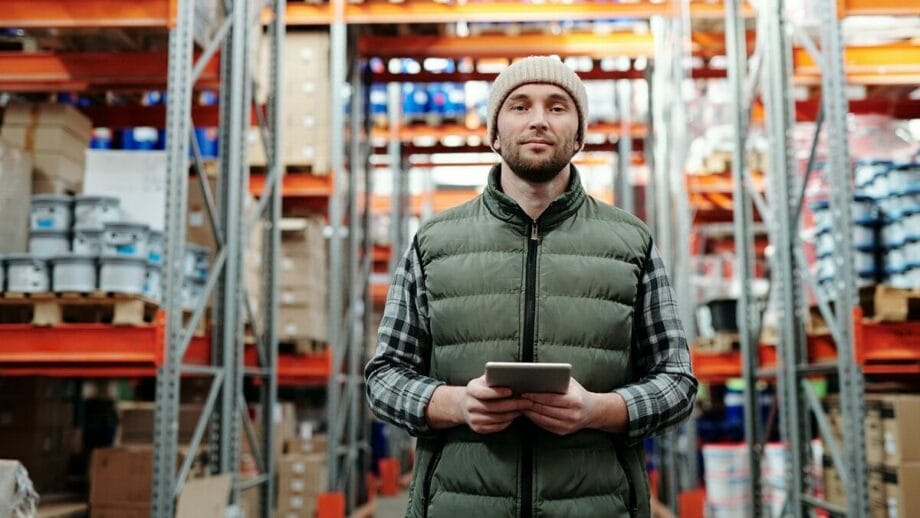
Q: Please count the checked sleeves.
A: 2